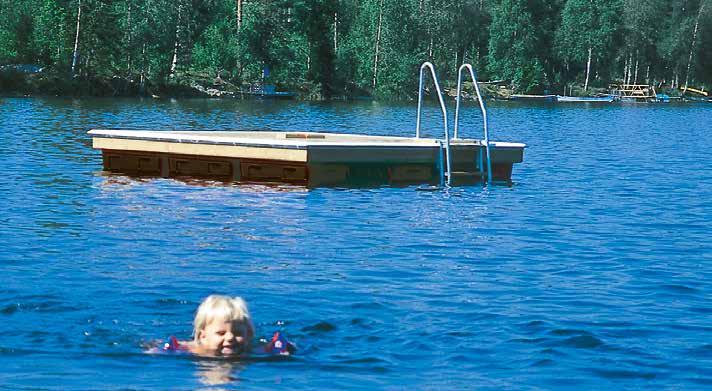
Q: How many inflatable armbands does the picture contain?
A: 2